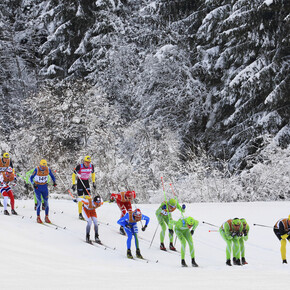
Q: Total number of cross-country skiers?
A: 13